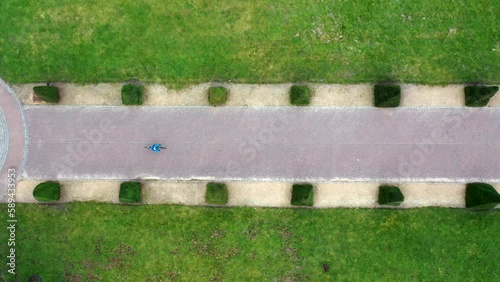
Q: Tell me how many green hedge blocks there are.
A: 12